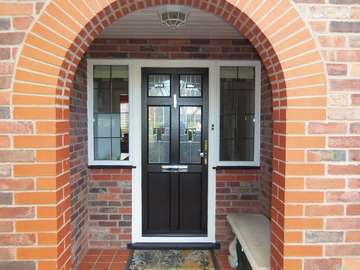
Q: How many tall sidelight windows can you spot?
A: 2